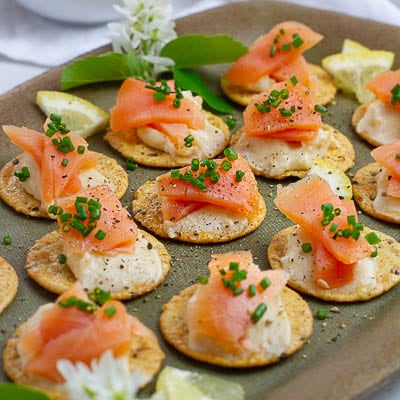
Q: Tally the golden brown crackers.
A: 12